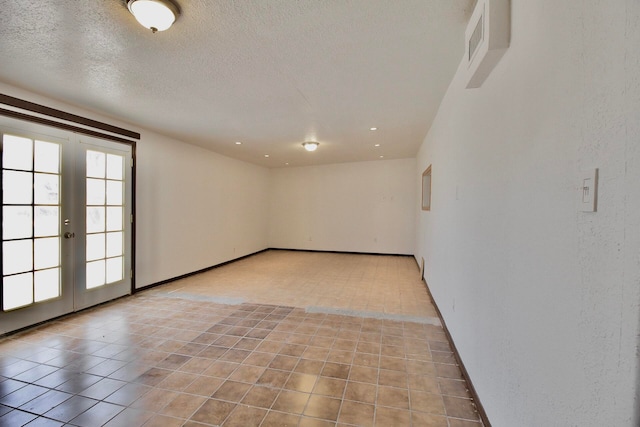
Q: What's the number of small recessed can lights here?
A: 6